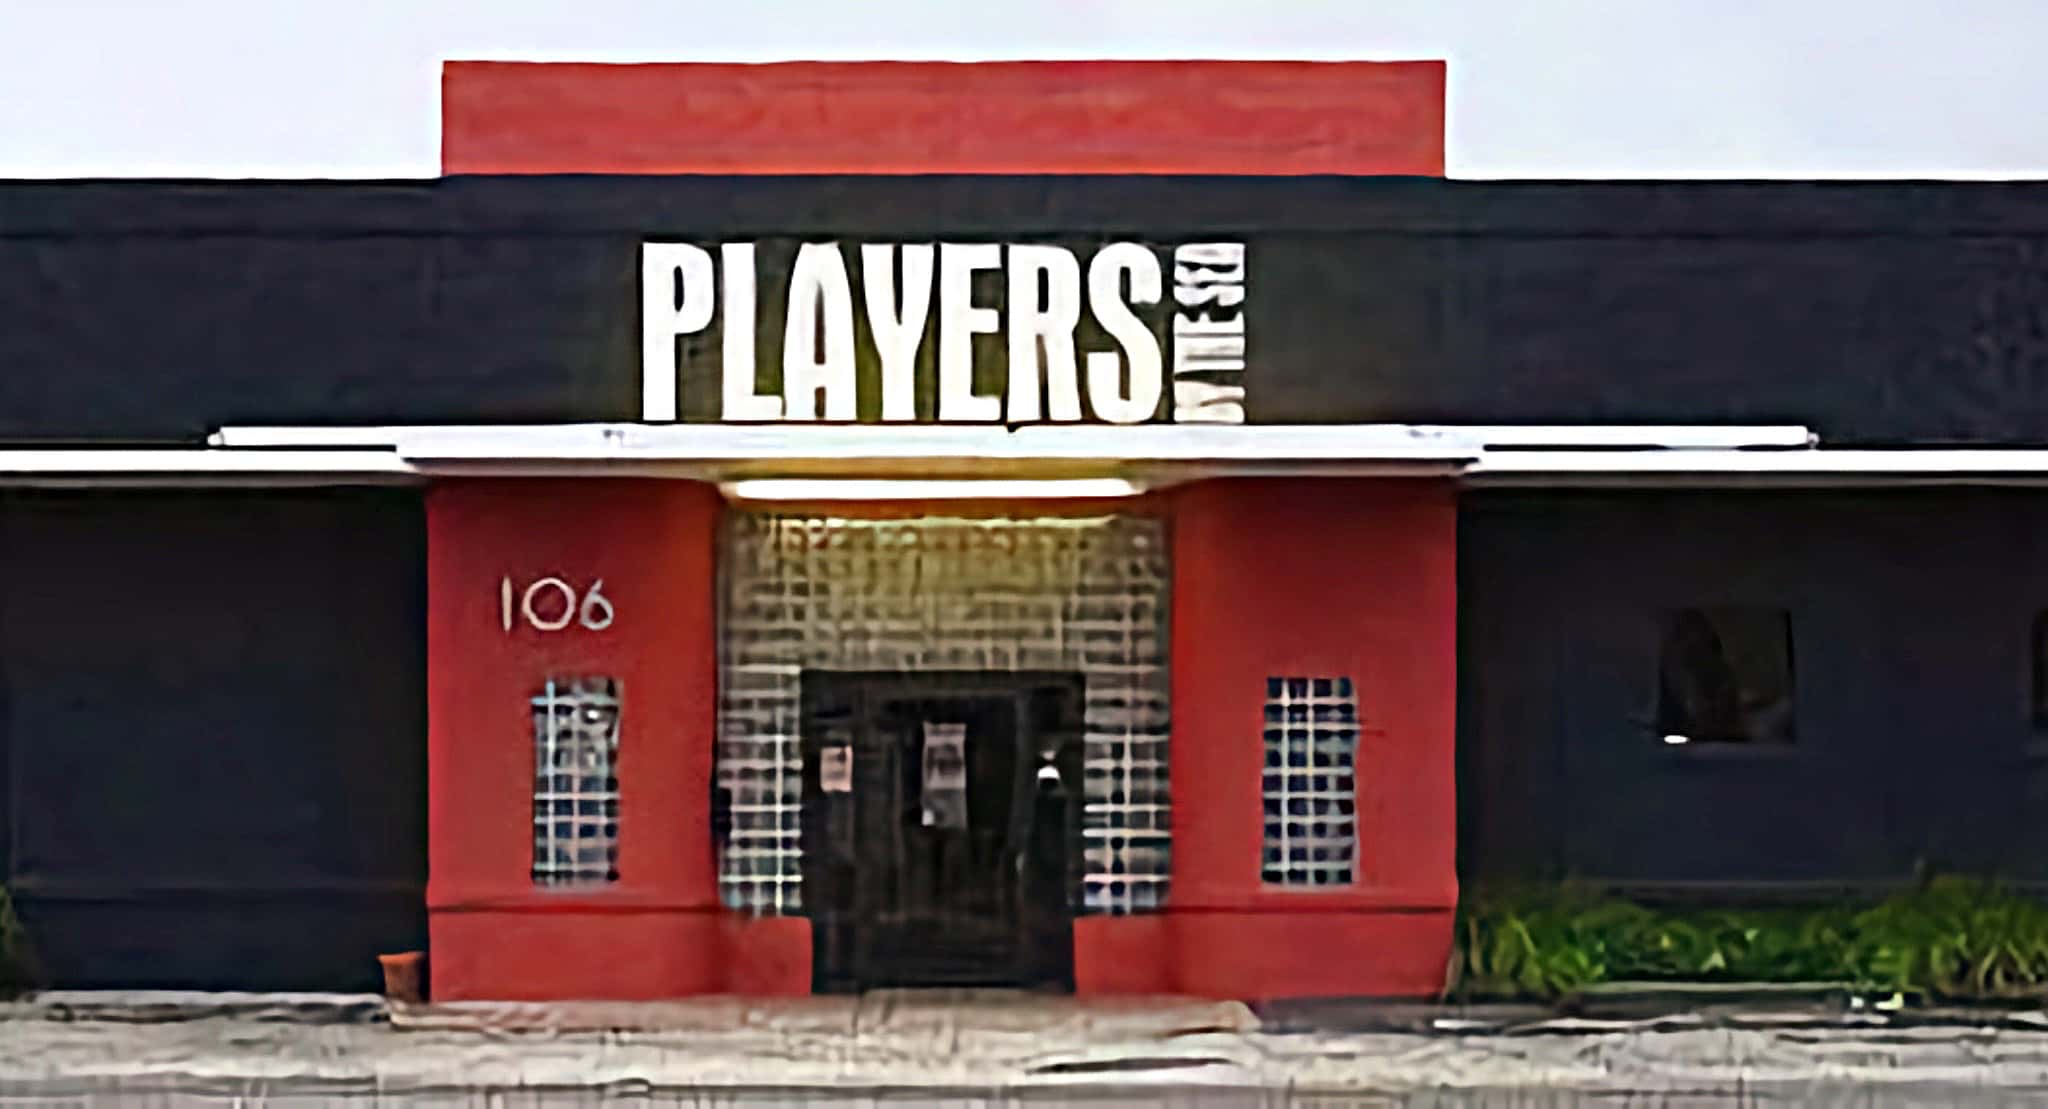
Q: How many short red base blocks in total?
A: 2